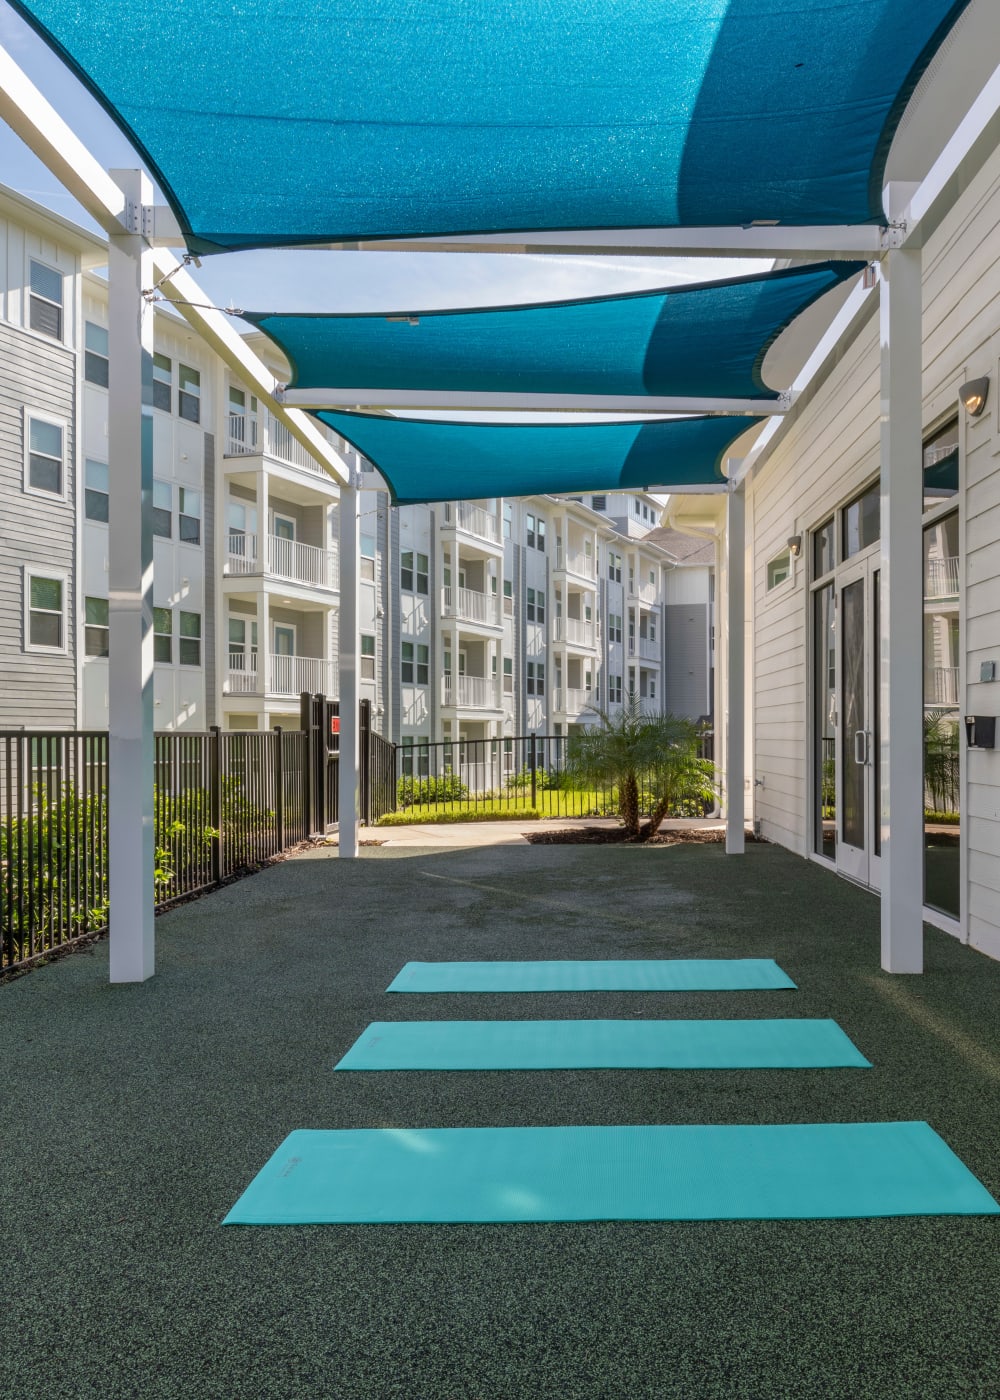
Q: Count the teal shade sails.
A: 3